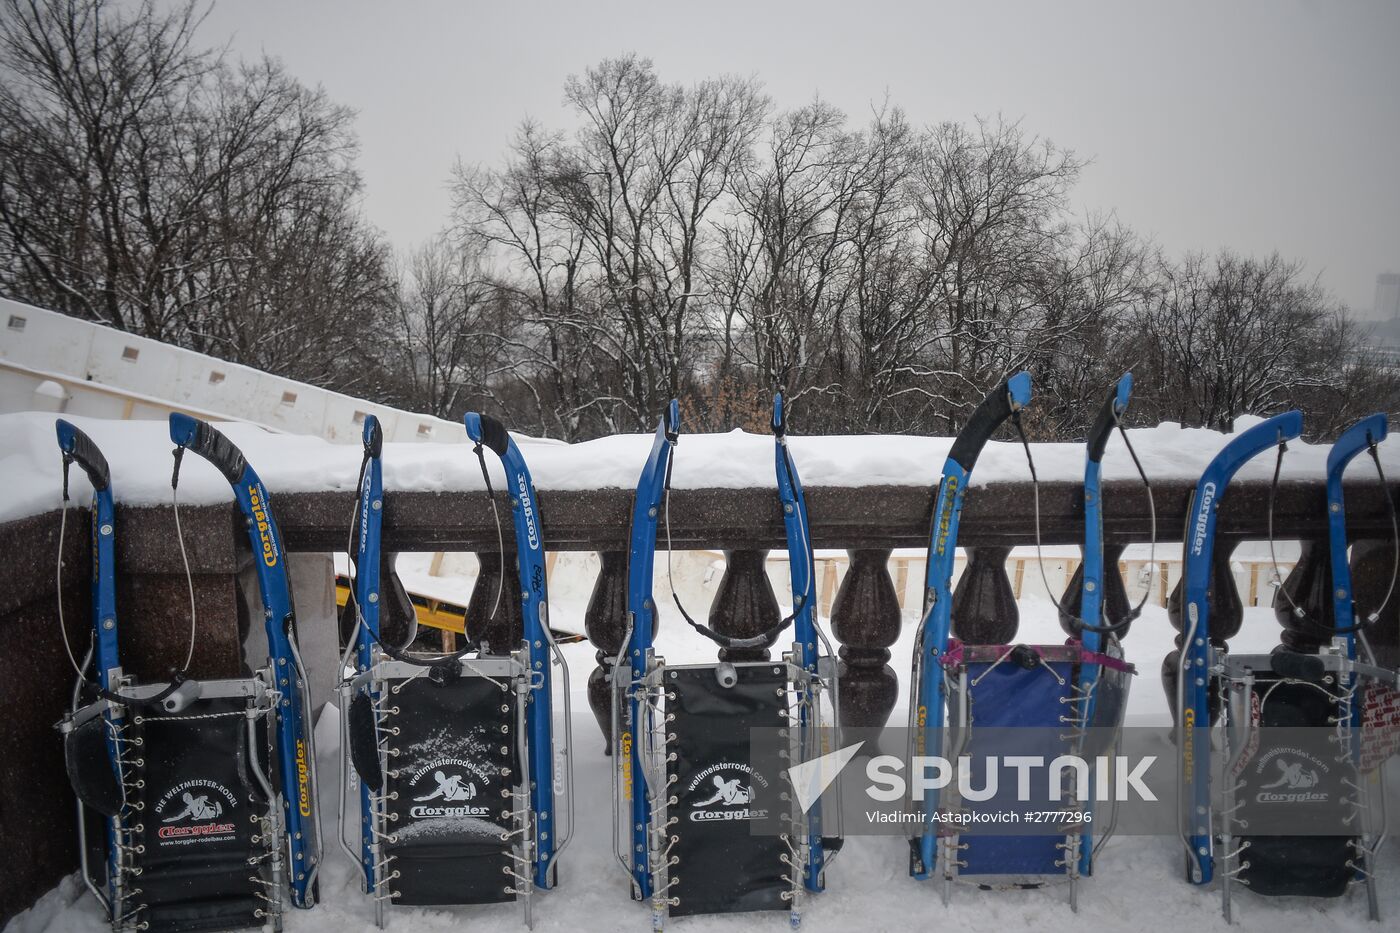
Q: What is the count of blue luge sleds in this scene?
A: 5